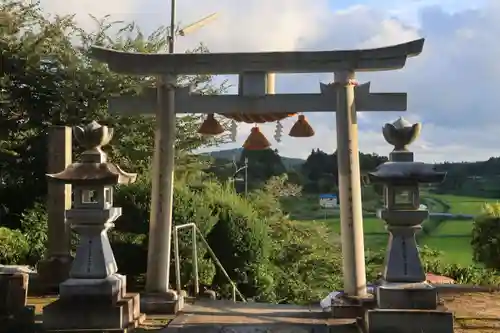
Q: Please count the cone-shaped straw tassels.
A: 3